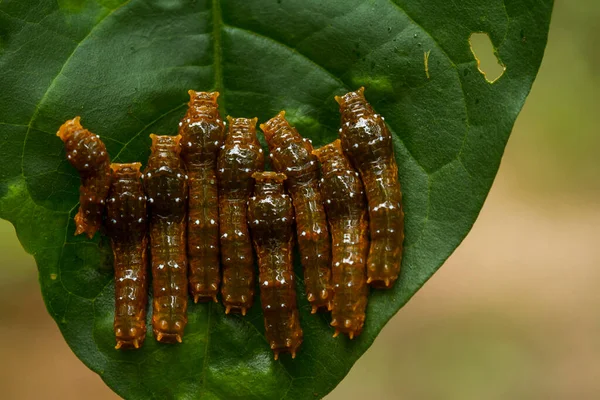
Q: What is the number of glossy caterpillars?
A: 9